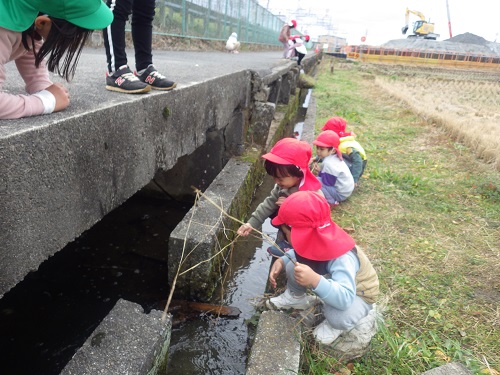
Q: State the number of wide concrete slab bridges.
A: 1